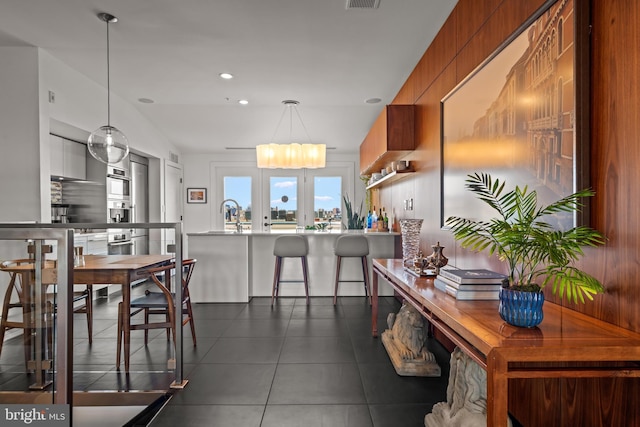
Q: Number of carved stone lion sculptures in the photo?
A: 2